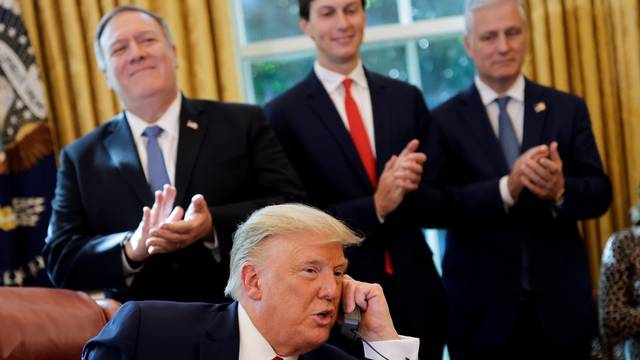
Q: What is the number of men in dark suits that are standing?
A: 3